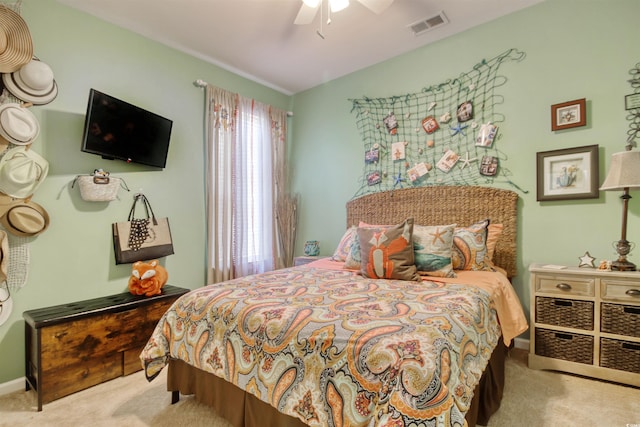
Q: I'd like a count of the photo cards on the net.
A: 10